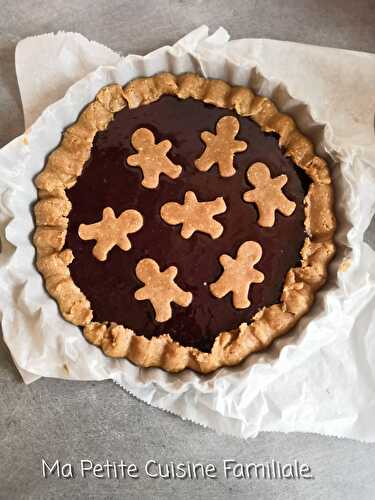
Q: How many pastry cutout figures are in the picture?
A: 7